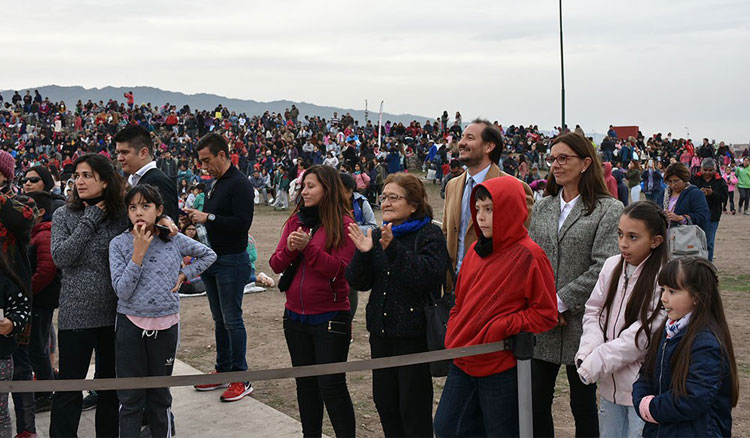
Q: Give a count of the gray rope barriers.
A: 1